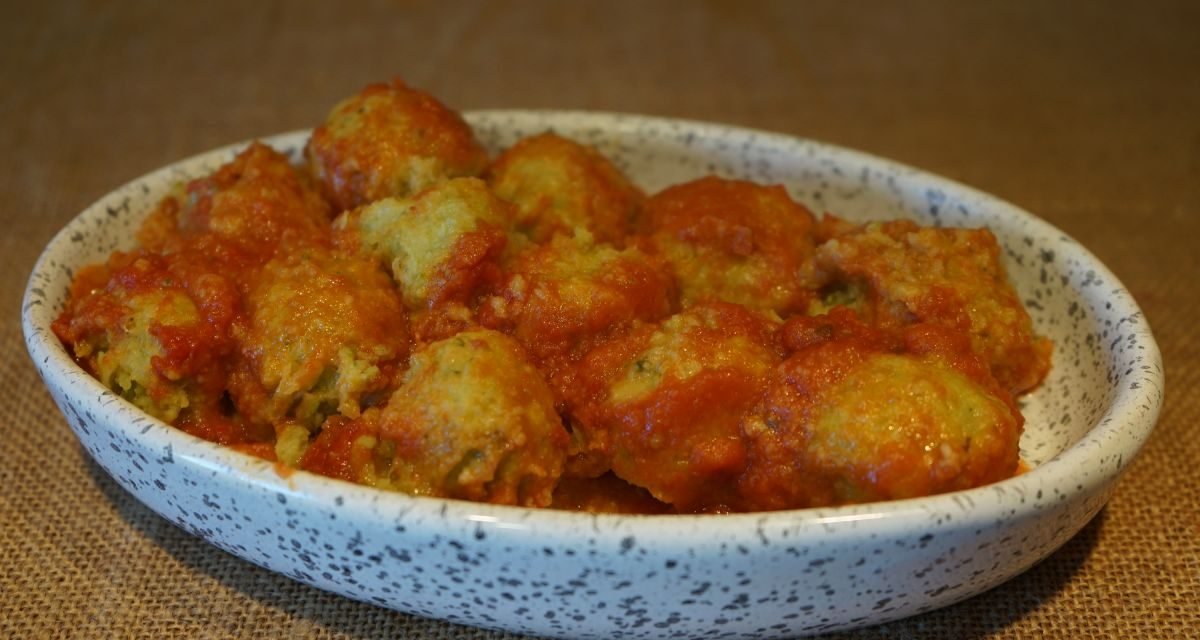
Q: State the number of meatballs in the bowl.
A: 12